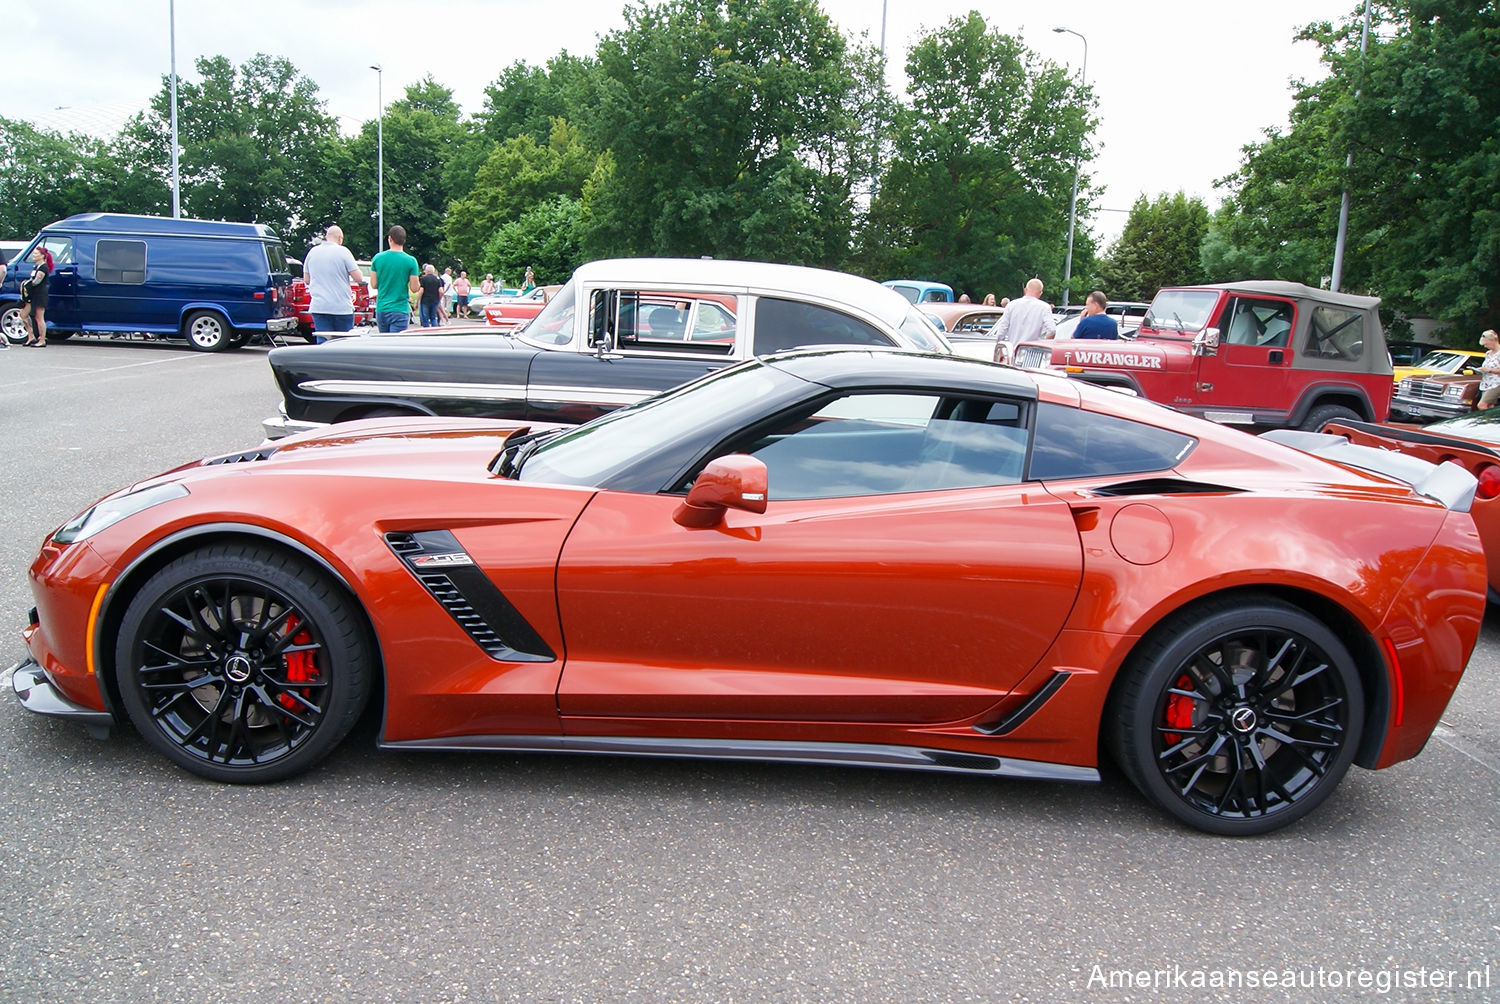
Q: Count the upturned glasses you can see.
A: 0